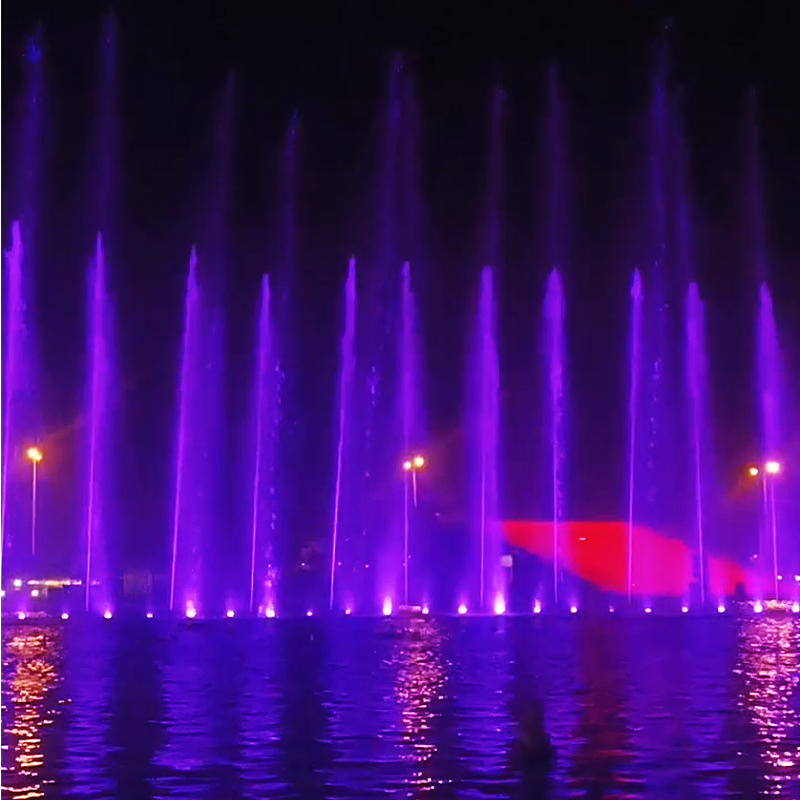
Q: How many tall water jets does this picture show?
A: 11